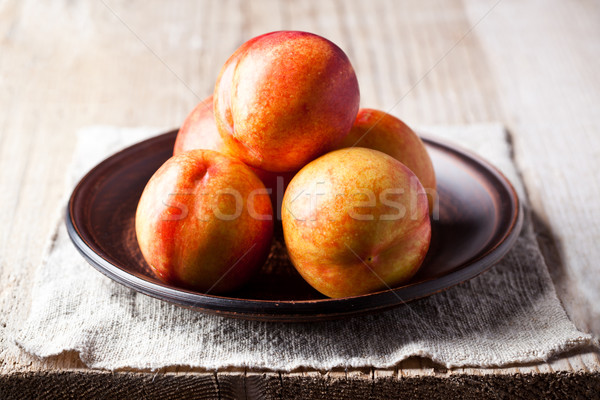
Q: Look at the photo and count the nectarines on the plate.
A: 5